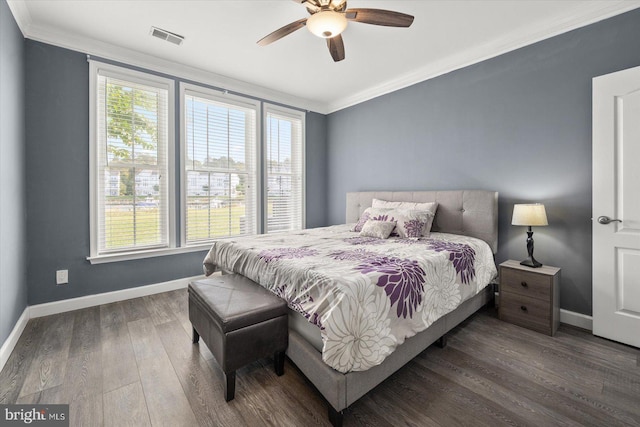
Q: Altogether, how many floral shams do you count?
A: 2